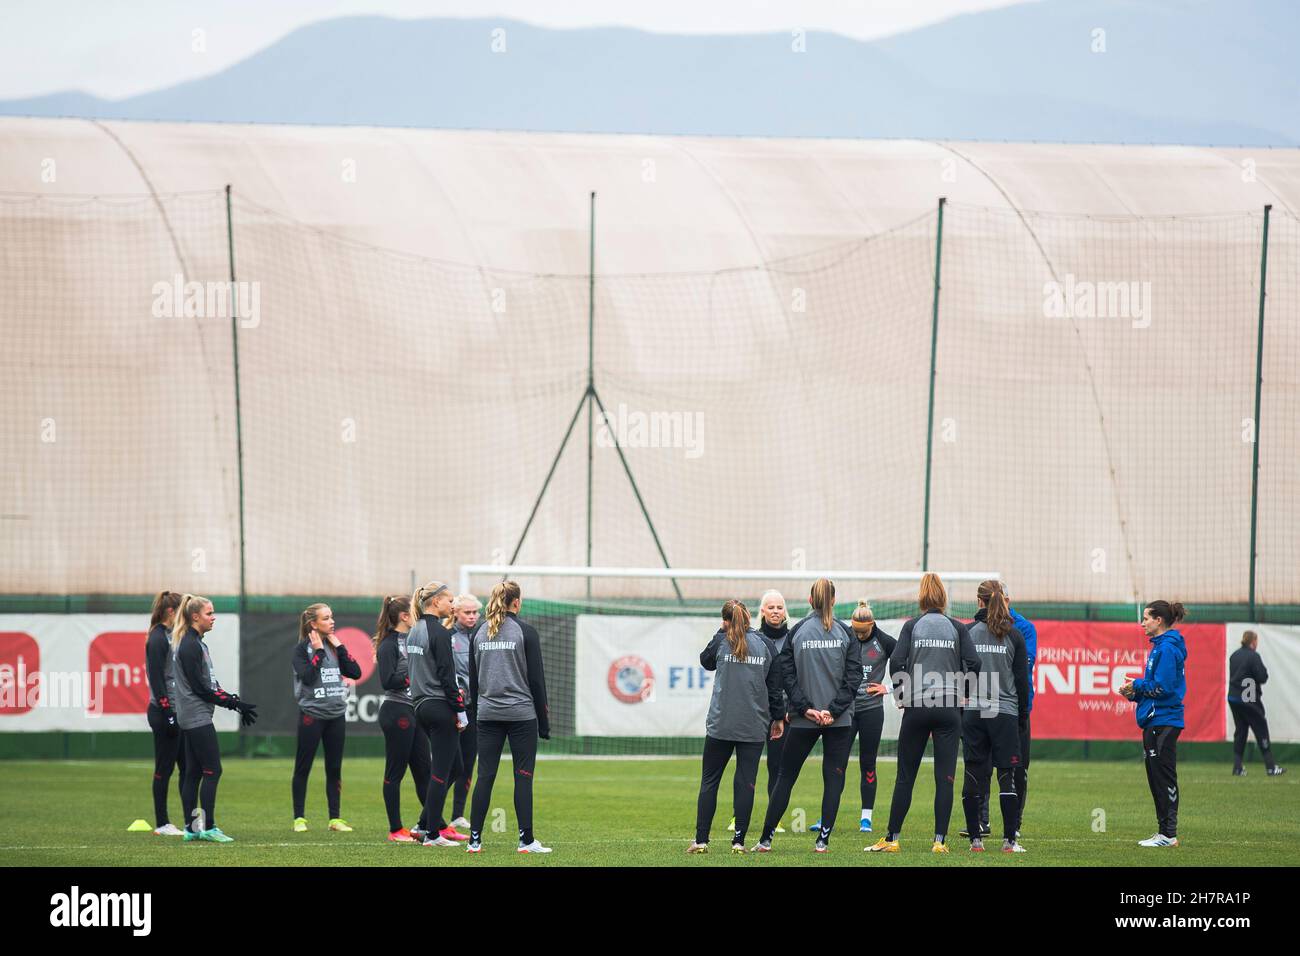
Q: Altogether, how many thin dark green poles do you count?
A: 4